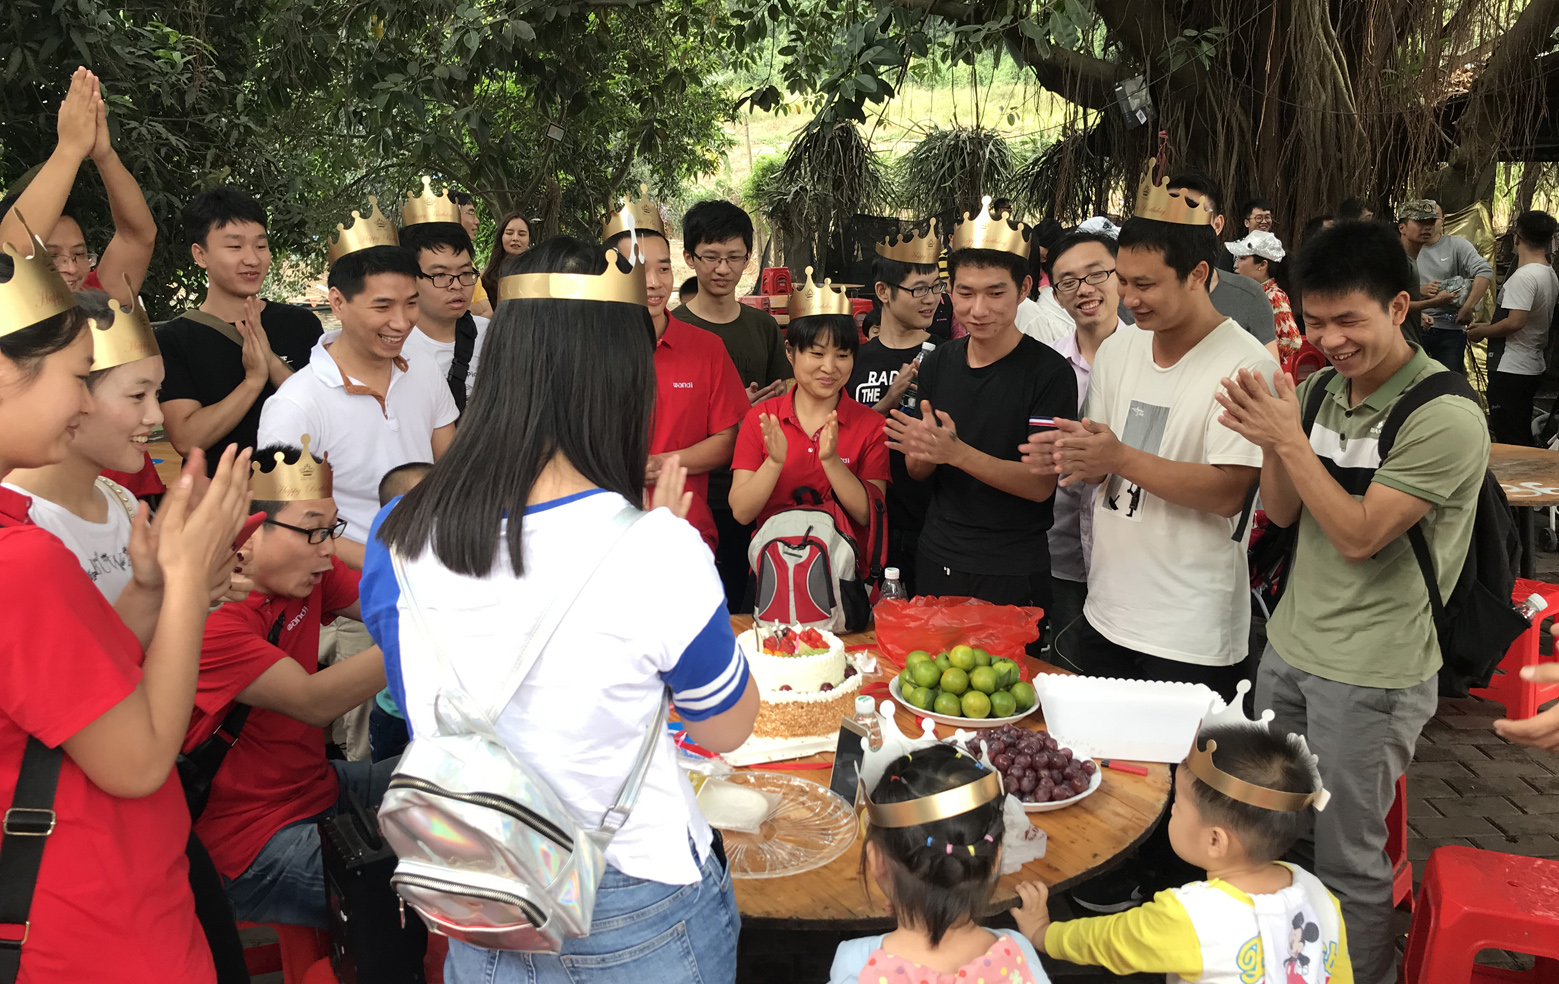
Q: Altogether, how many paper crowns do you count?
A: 13